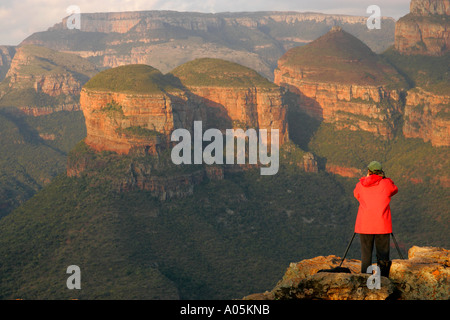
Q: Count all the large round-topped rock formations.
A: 3